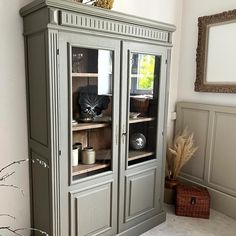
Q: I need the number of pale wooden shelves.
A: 3